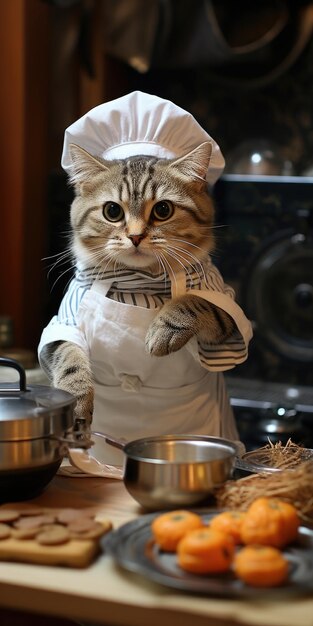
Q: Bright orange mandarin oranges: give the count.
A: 5